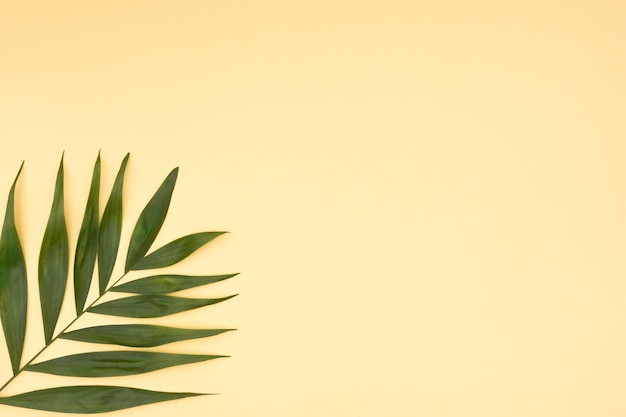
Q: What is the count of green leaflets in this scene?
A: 11